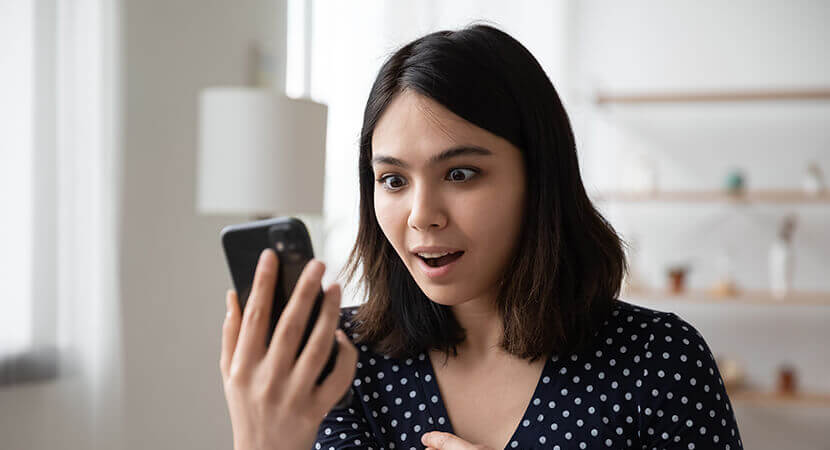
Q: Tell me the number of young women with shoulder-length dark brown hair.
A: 1